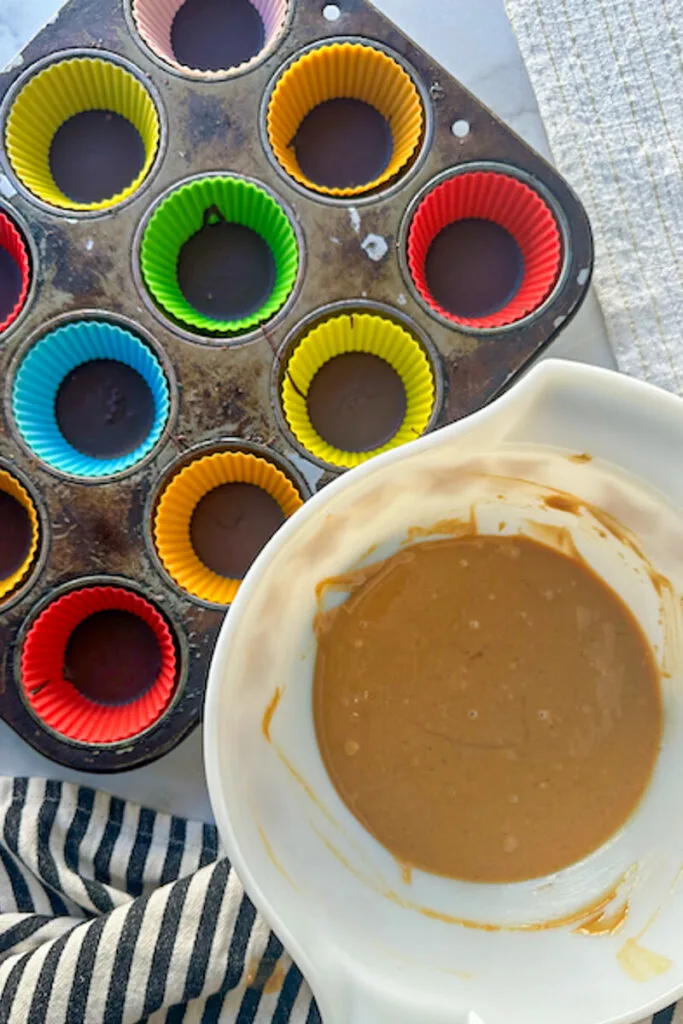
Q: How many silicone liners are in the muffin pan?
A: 11